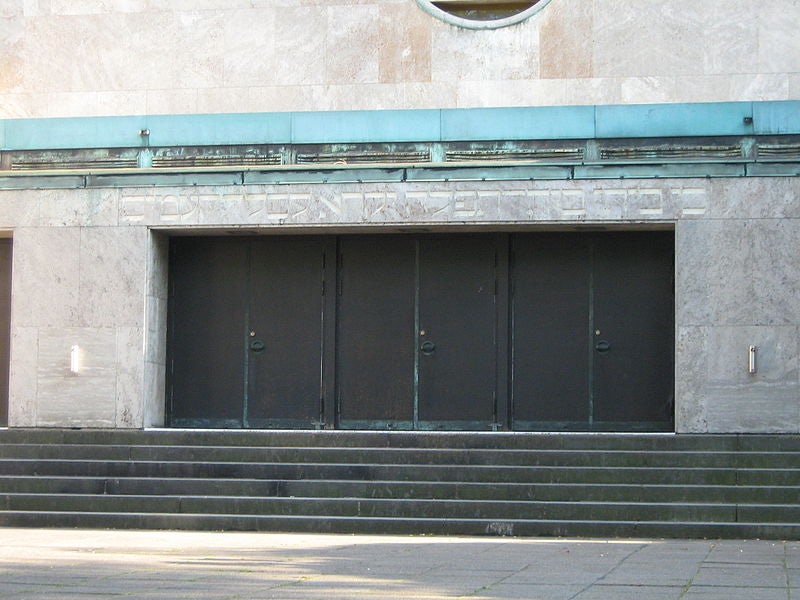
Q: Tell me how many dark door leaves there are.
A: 6